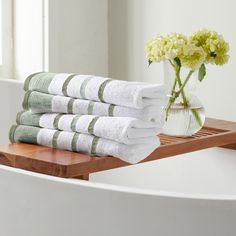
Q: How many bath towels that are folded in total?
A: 4